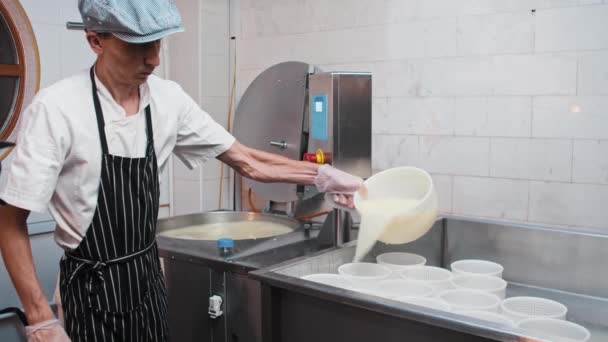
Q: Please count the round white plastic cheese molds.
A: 12